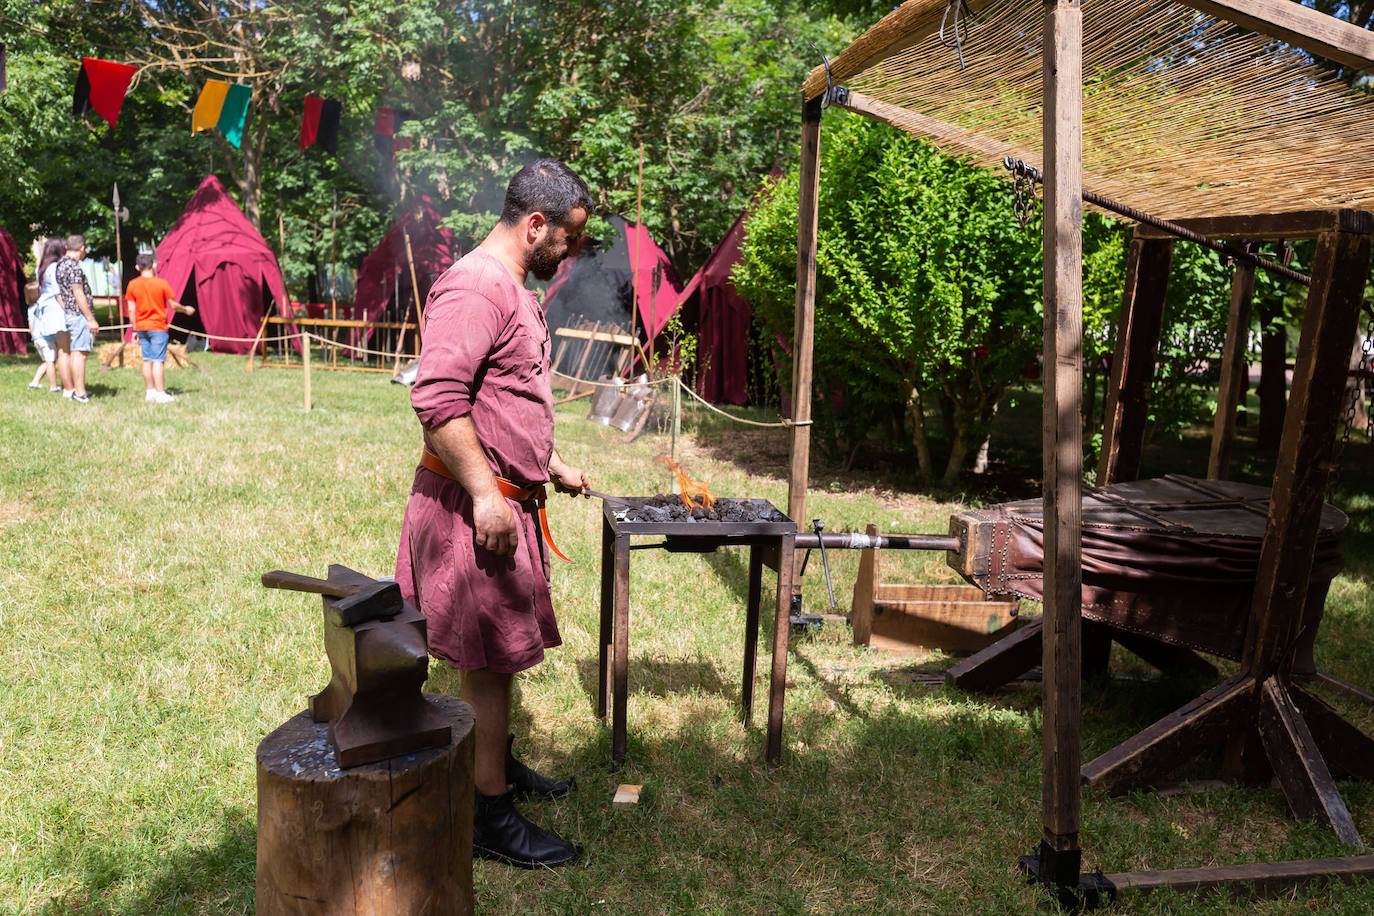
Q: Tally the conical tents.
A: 5